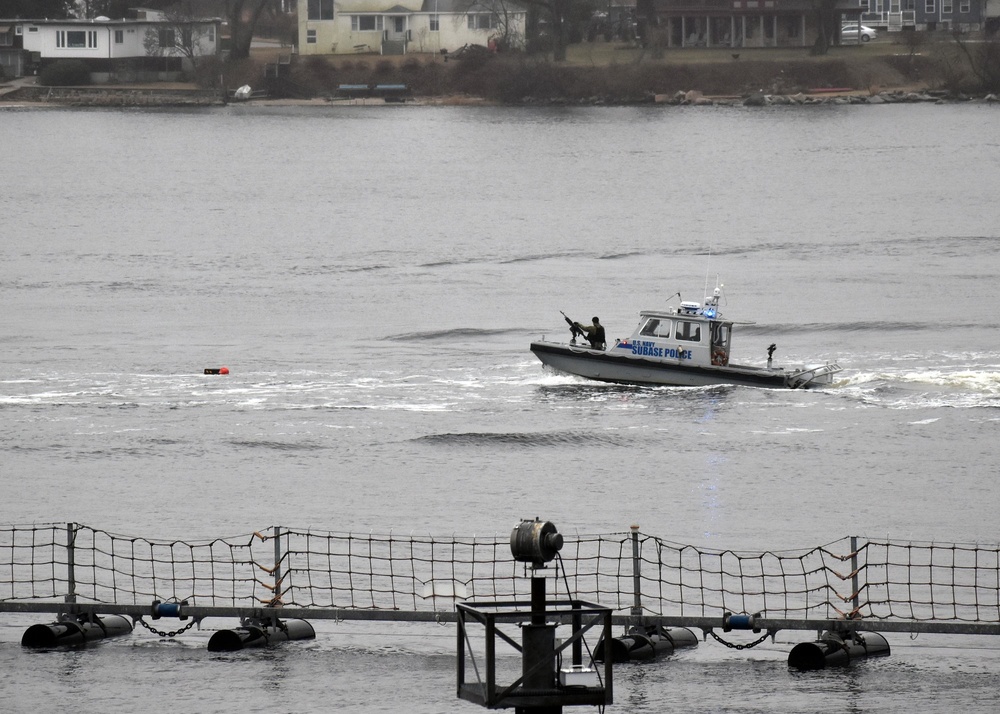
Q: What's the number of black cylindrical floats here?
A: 4